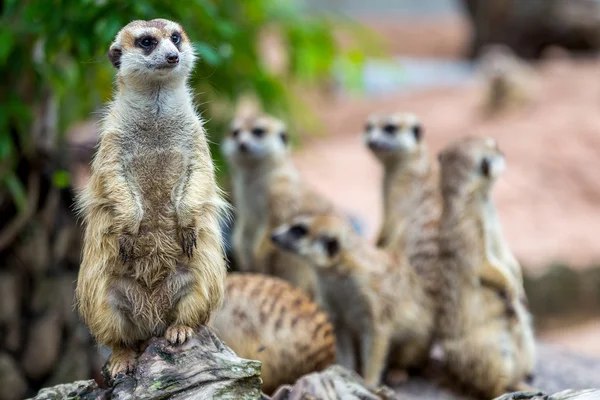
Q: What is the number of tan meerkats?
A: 6